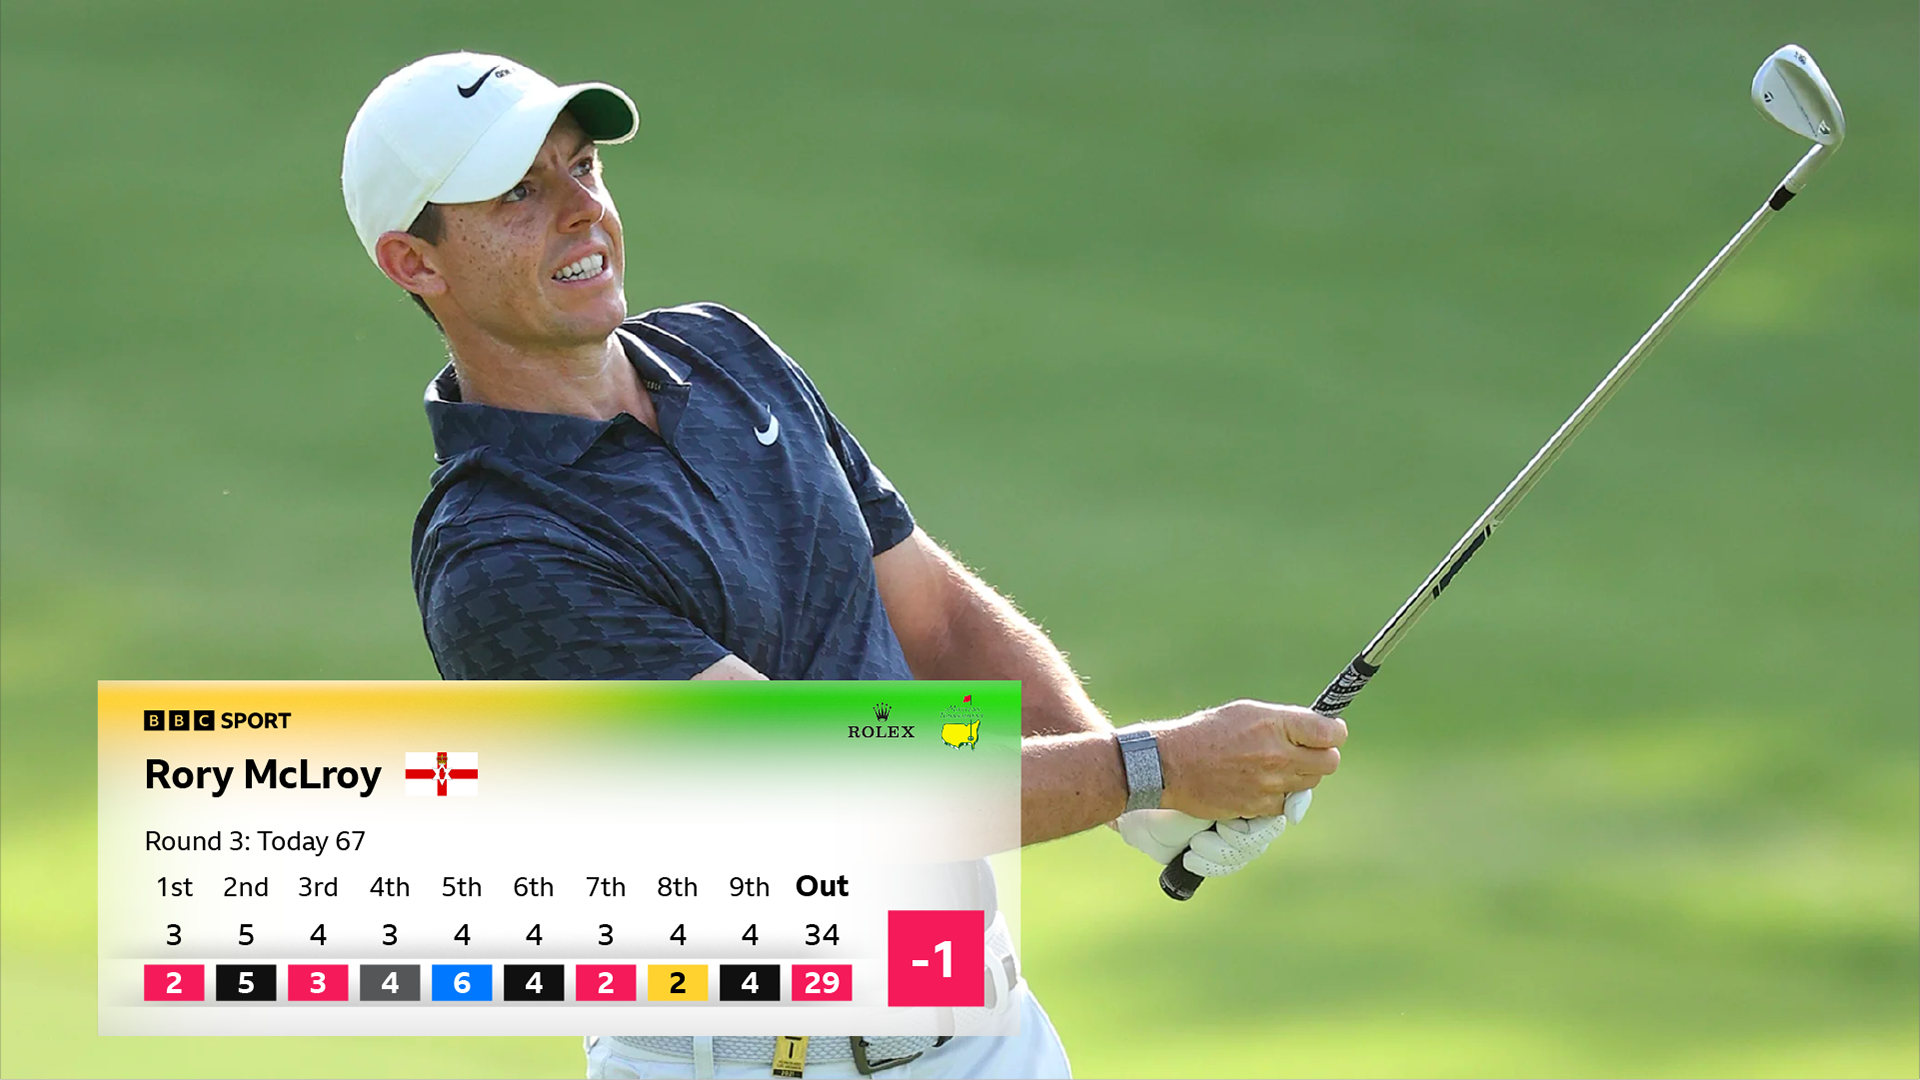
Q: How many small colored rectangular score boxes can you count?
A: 10